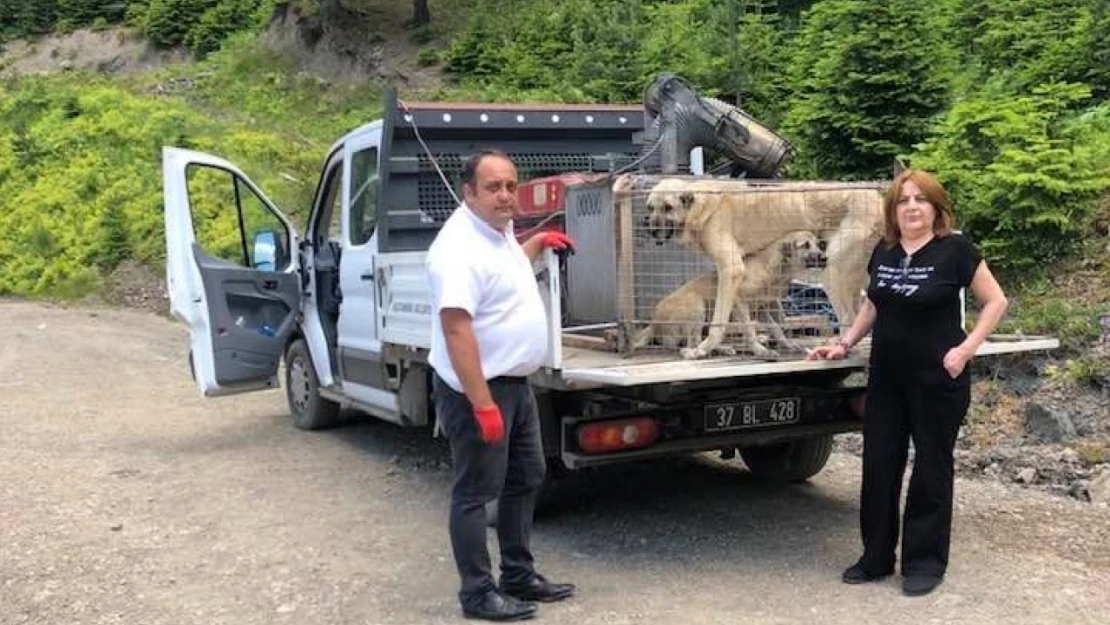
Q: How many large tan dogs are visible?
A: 2